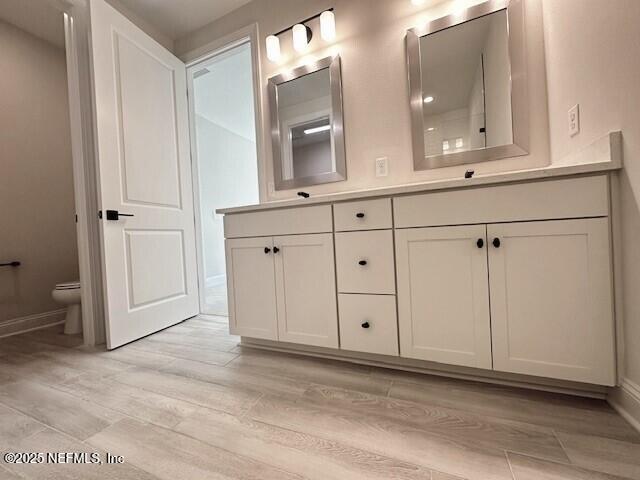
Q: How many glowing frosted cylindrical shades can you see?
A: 3